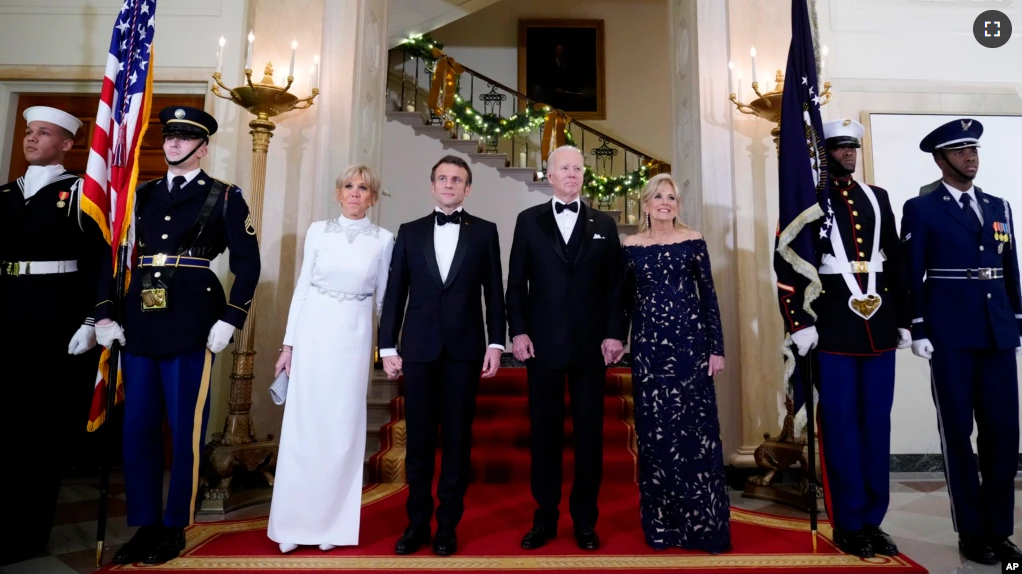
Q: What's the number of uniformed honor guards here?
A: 4